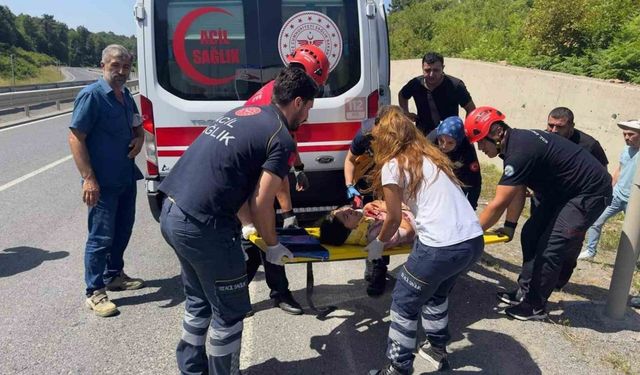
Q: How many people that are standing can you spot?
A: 10